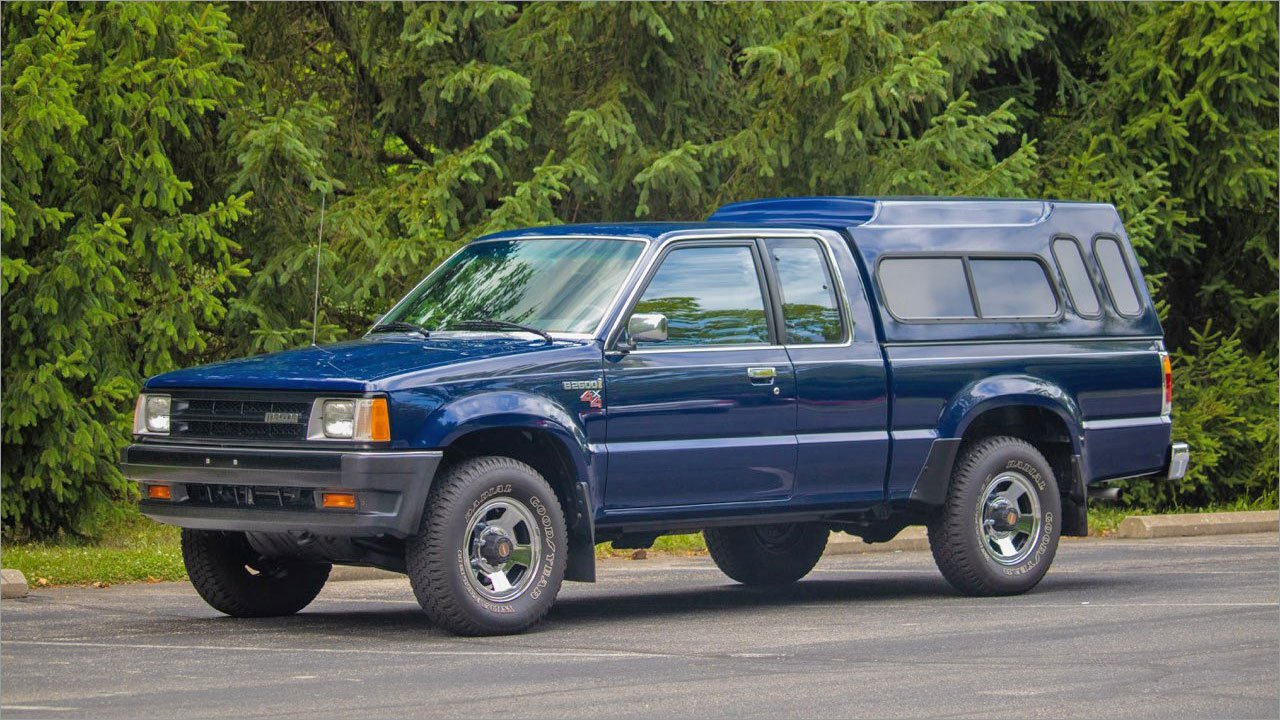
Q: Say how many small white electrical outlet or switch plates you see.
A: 0